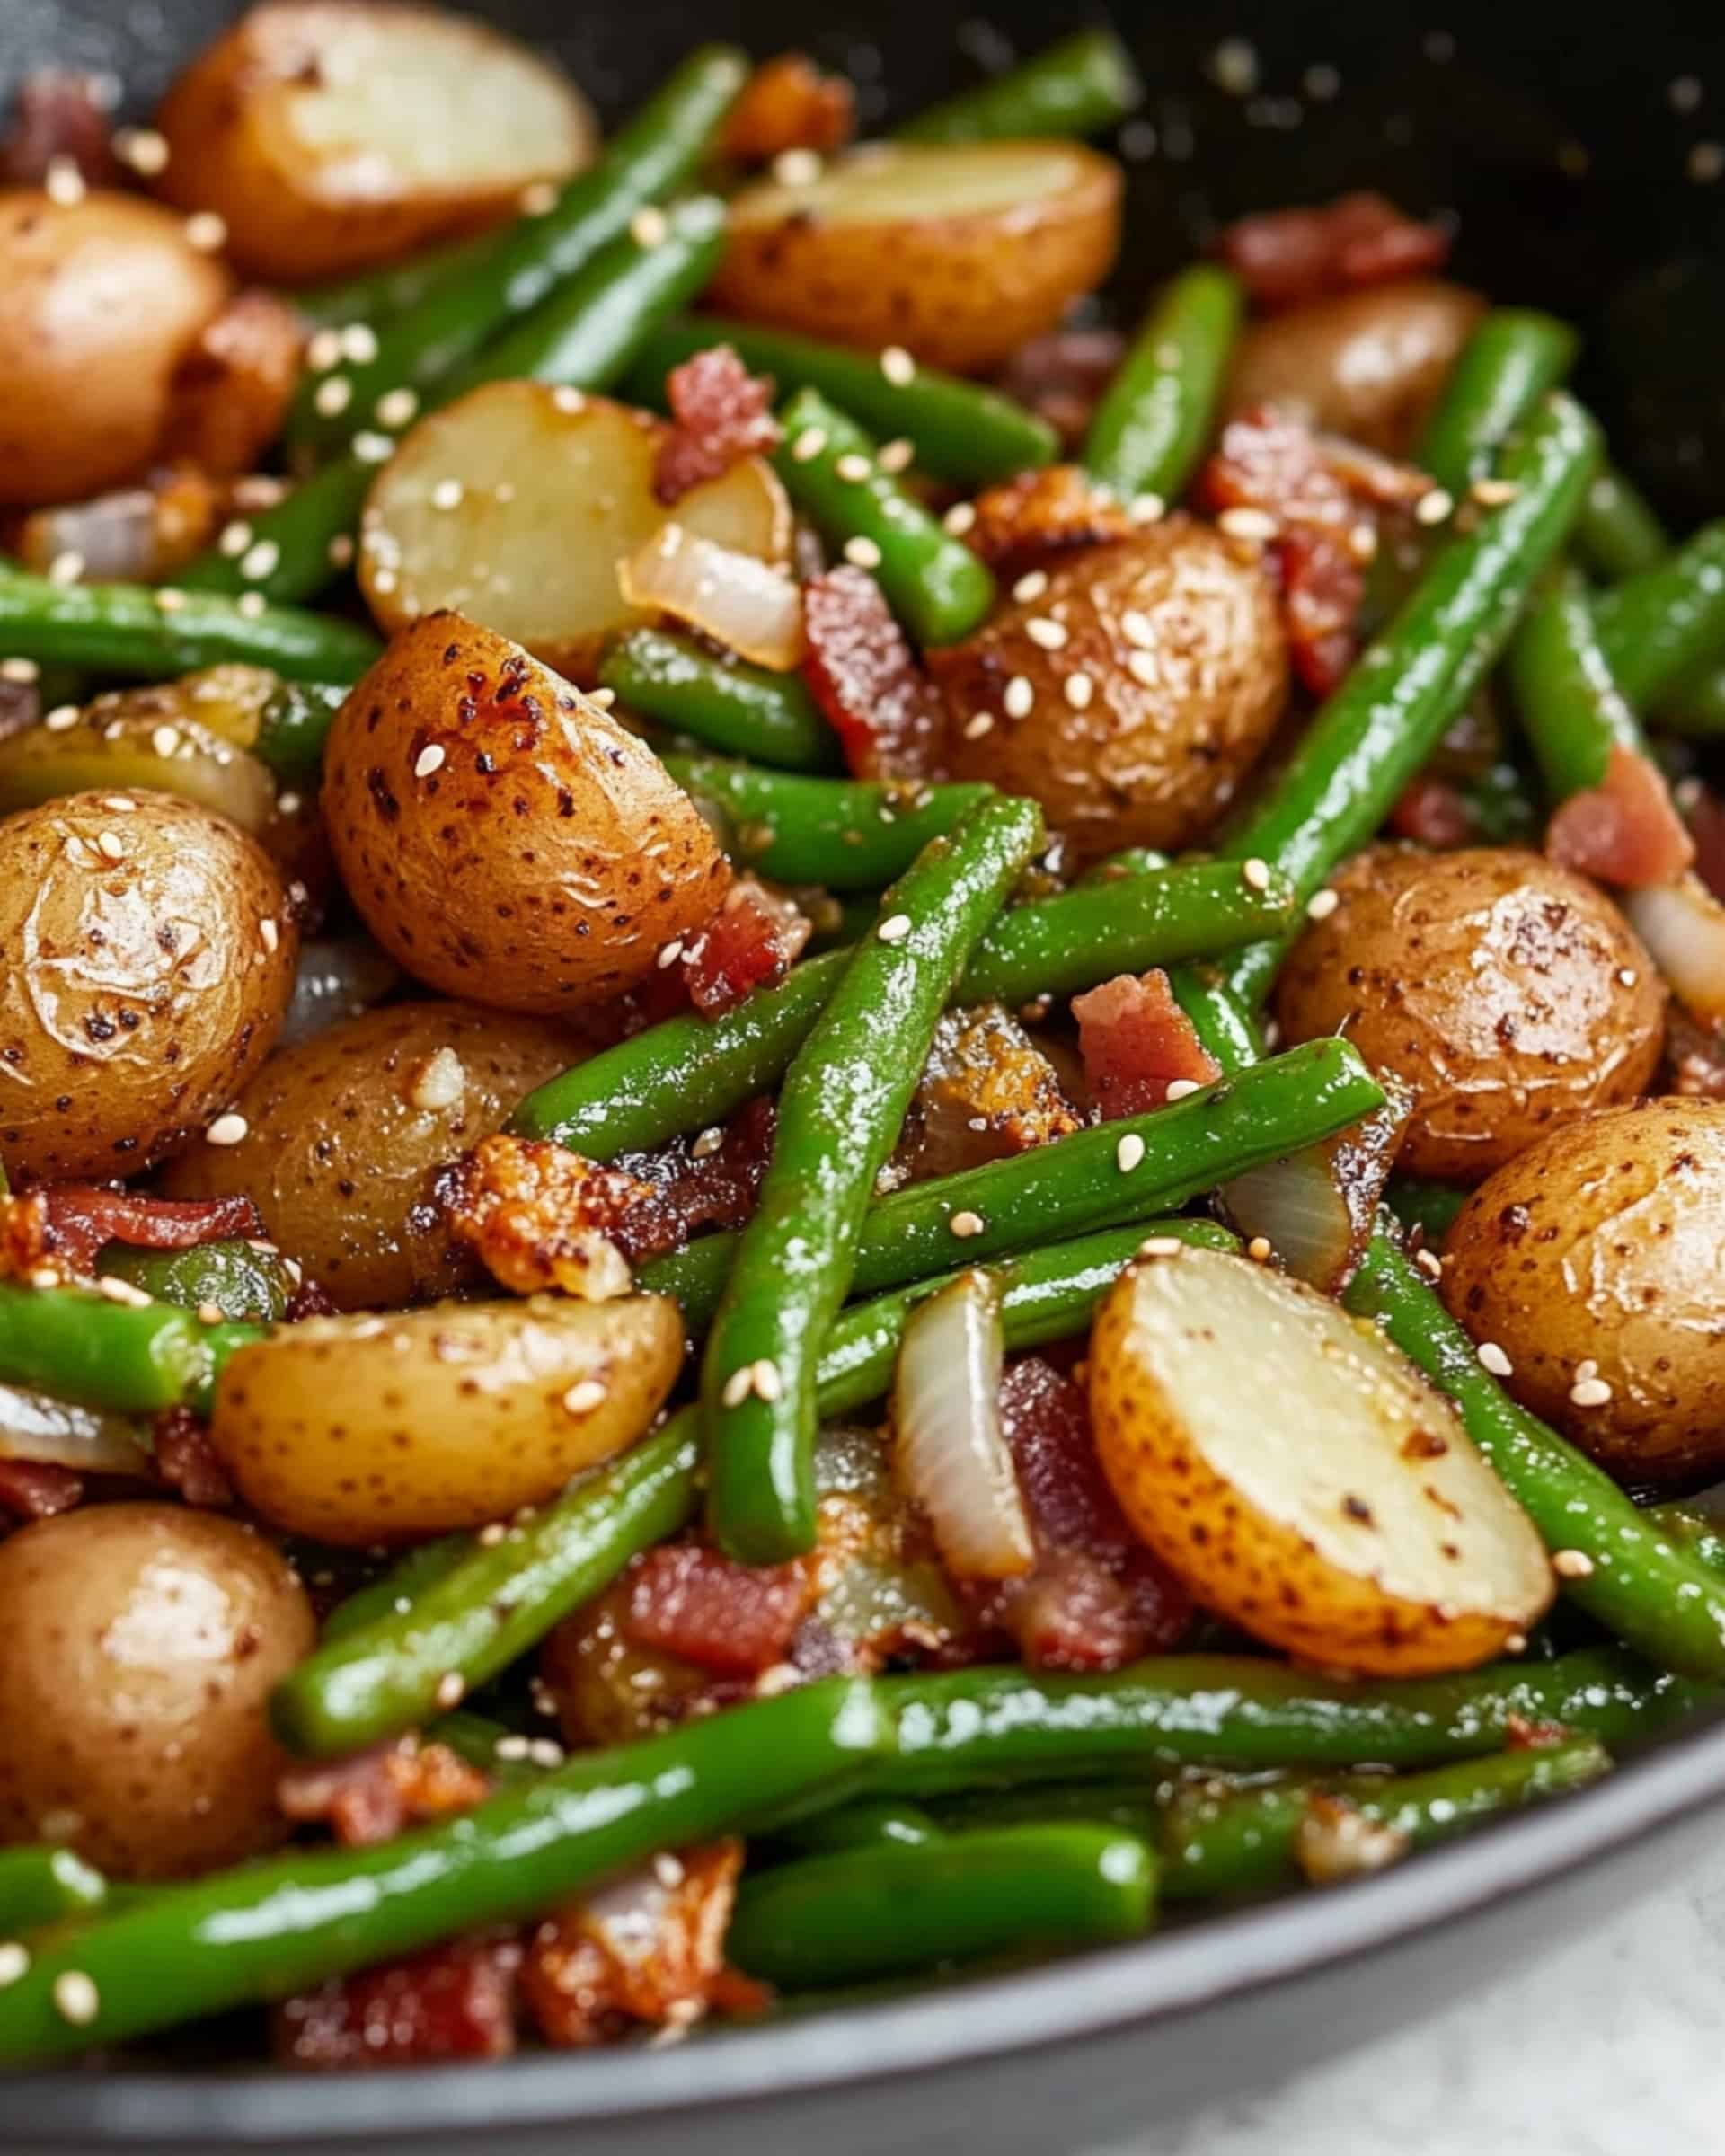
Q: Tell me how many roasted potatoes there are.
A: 14